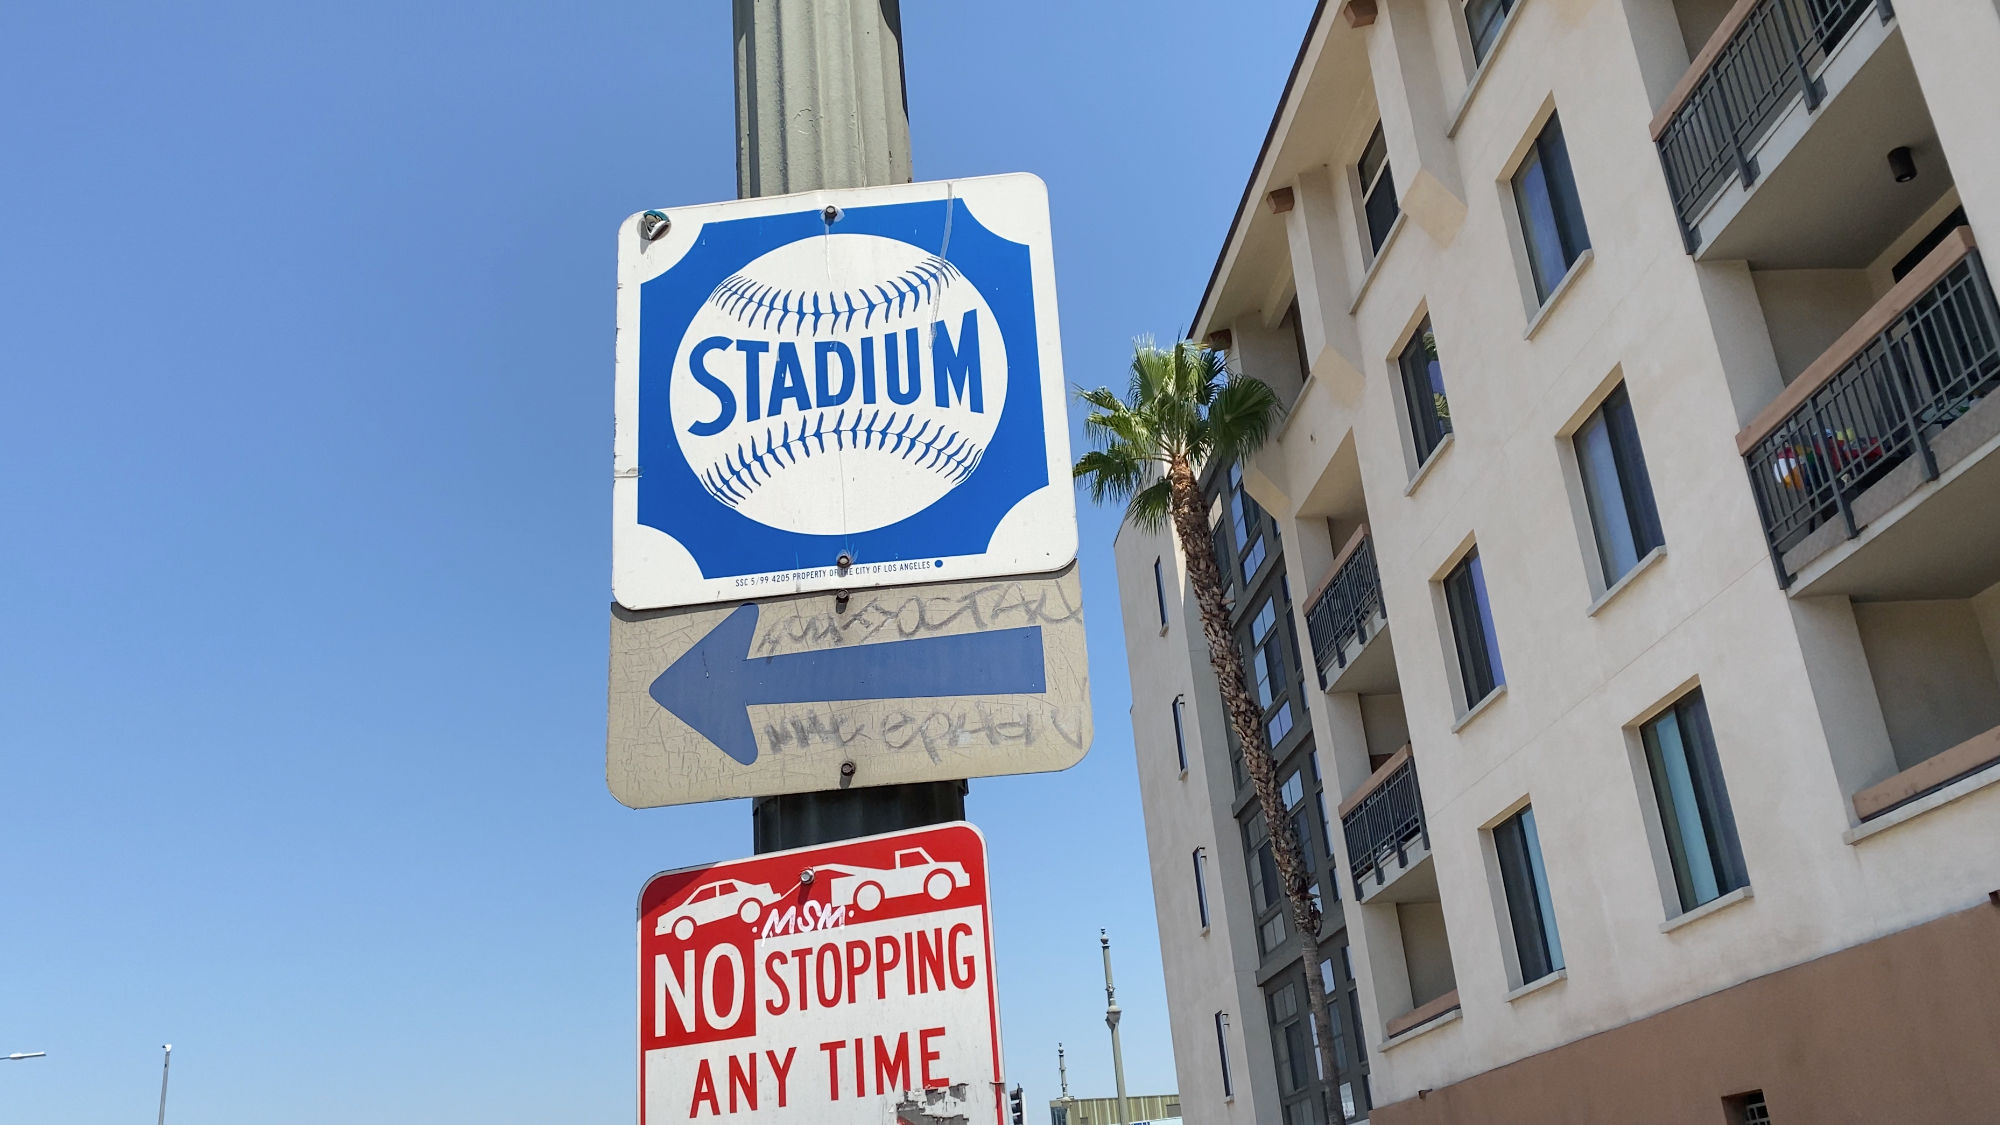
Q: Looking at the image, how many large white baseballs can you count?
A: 1